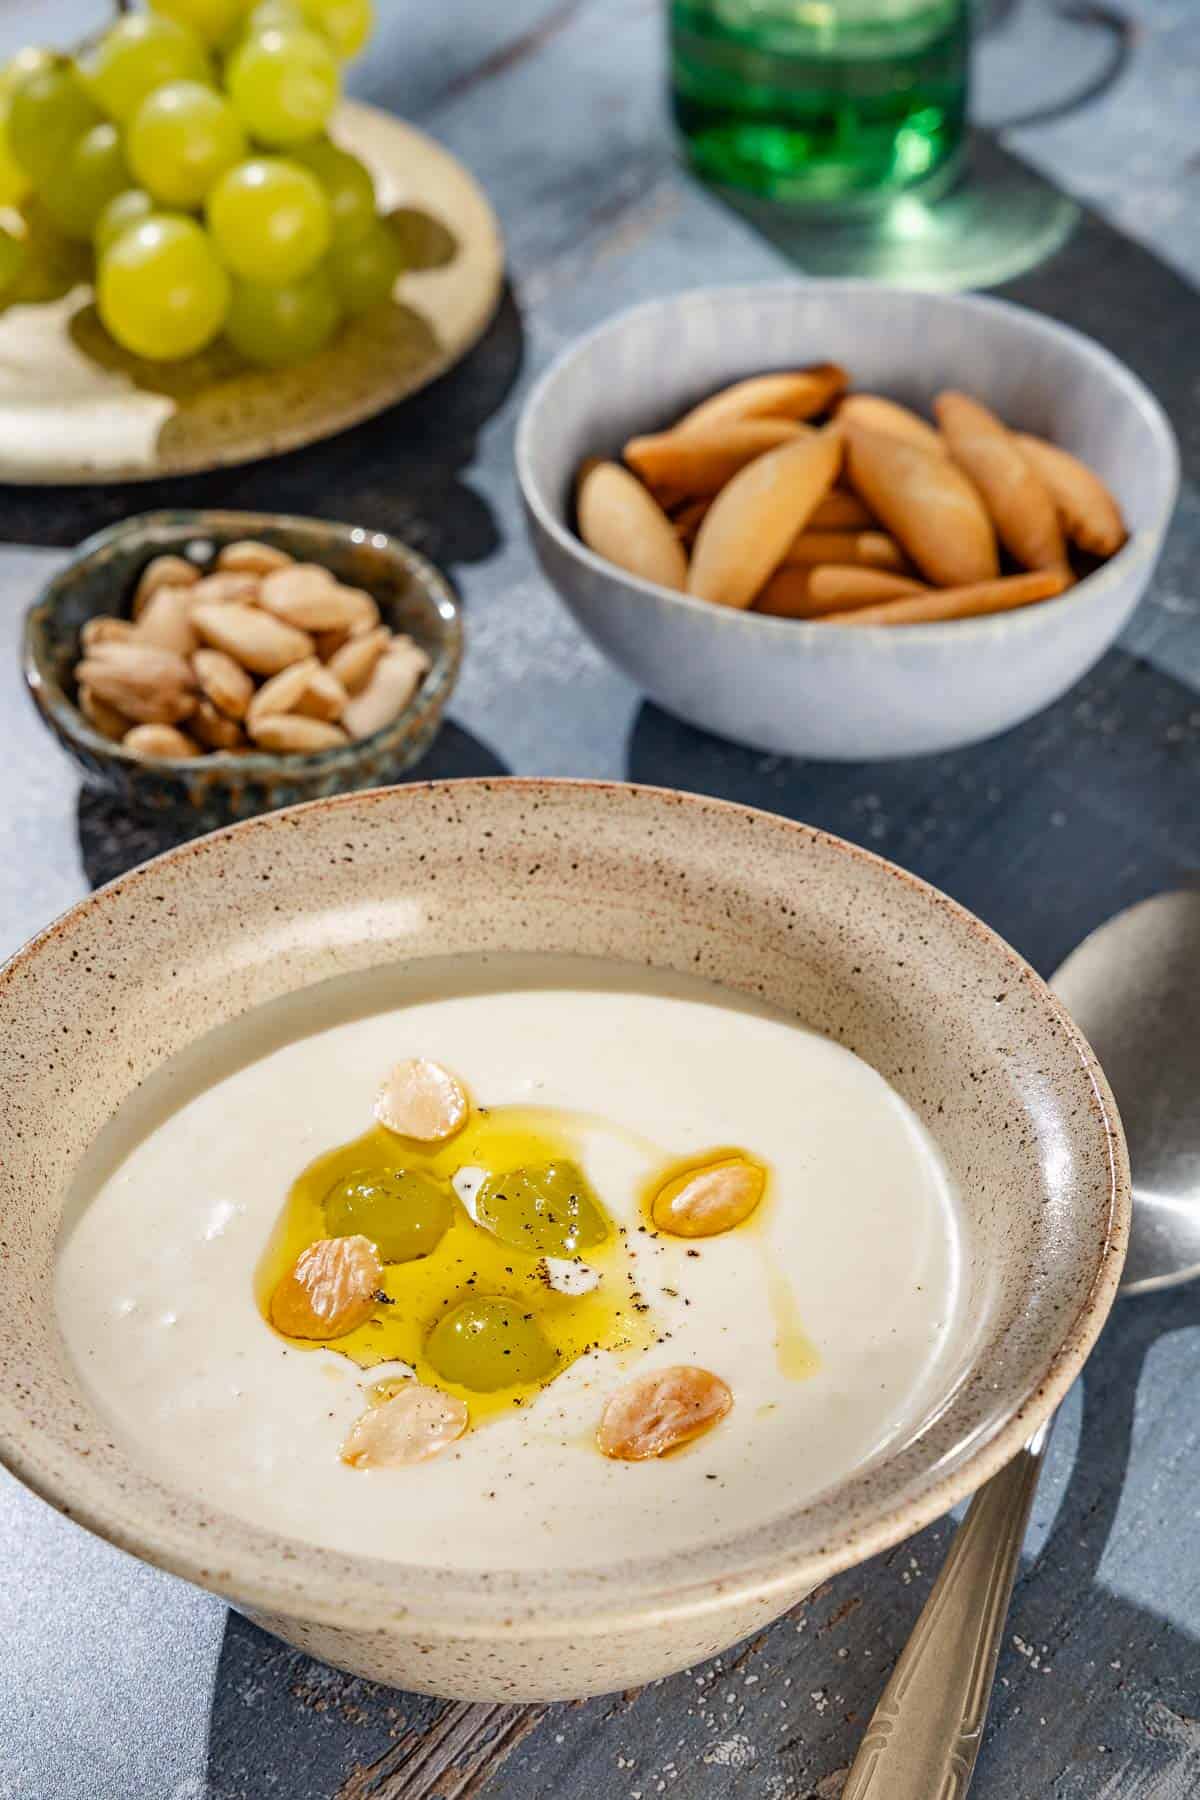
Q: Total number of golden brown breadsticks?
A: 12